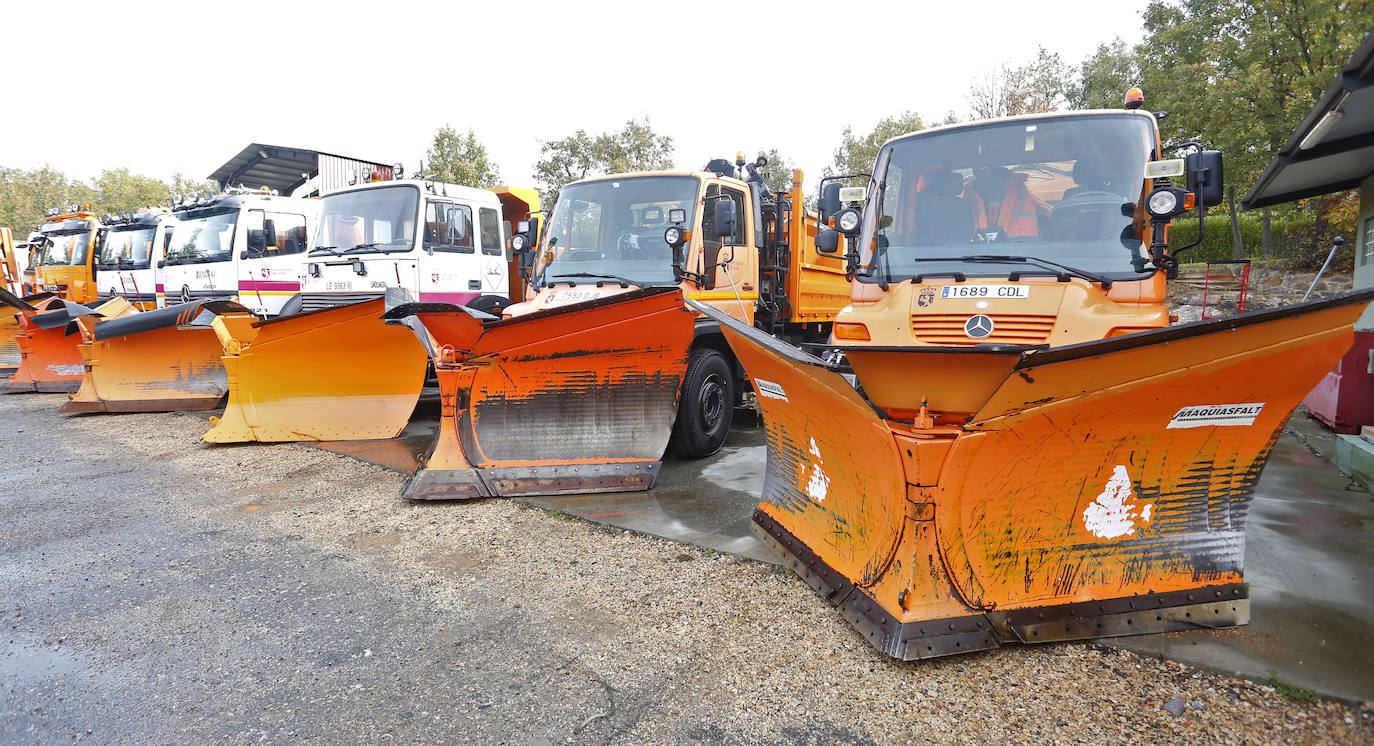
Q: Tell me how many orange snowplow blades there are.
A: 6